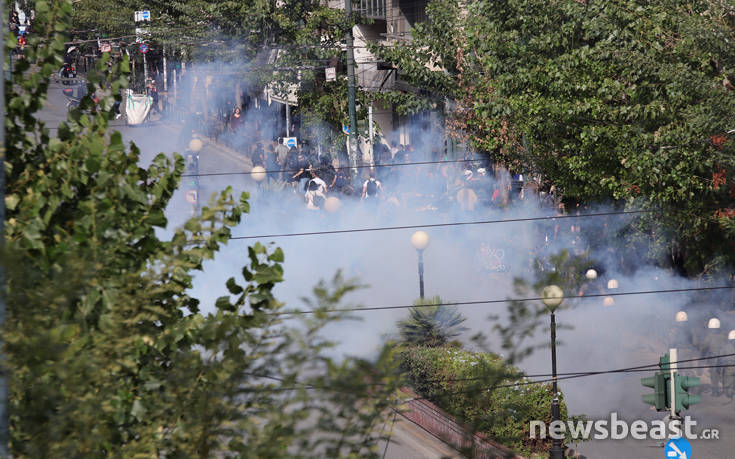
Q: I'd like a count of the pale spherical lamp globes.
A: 5